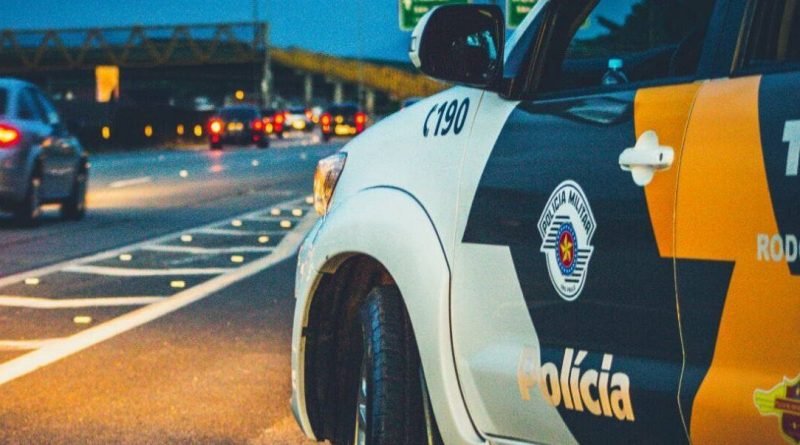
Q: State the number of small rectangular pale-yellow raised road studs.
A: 12